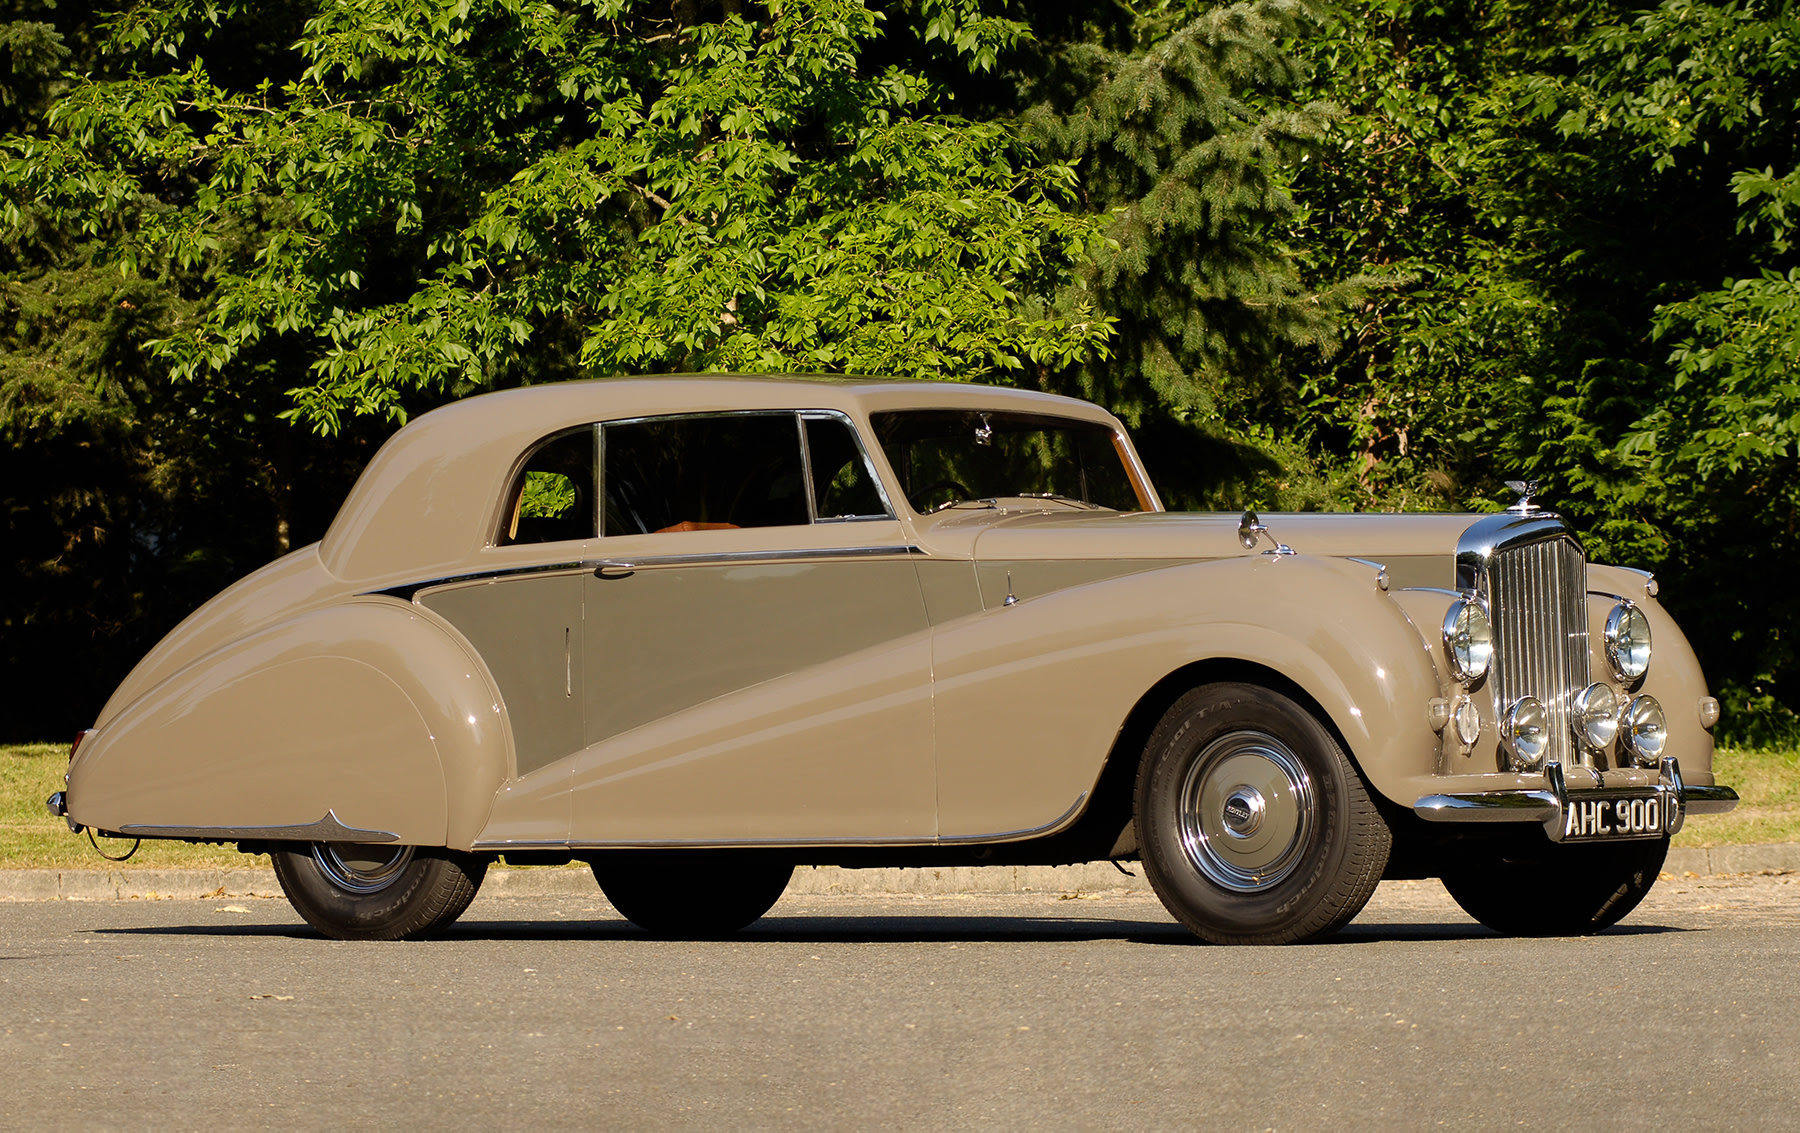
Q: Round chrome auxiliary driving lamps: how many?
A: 3